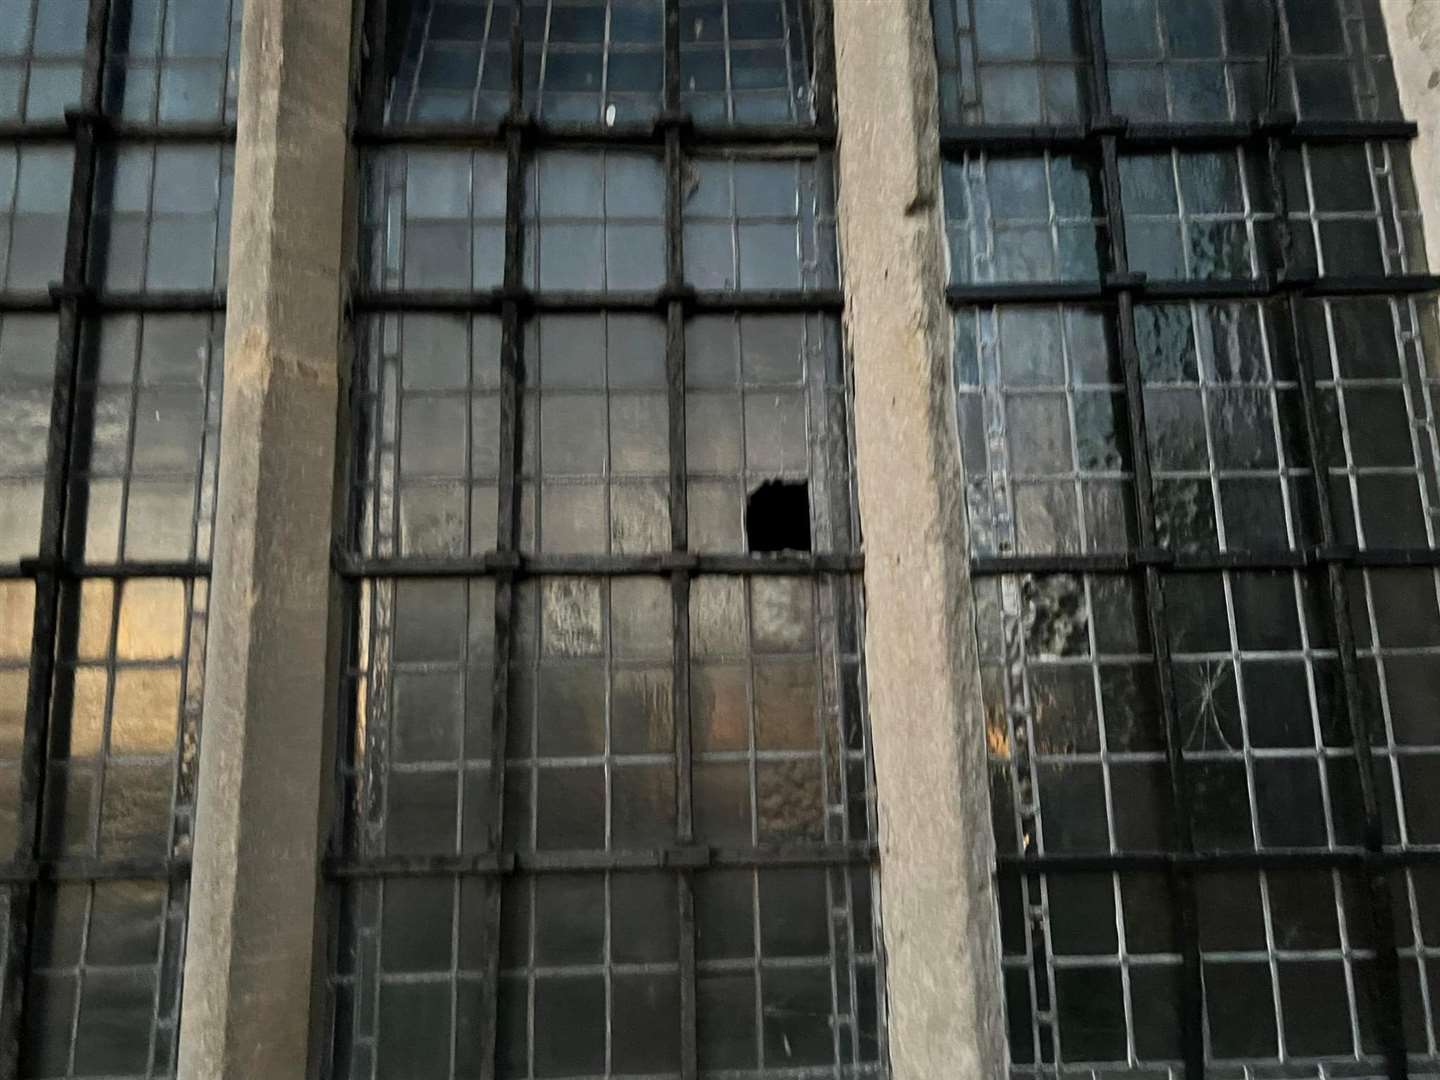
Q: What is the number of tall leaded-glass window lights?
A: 3